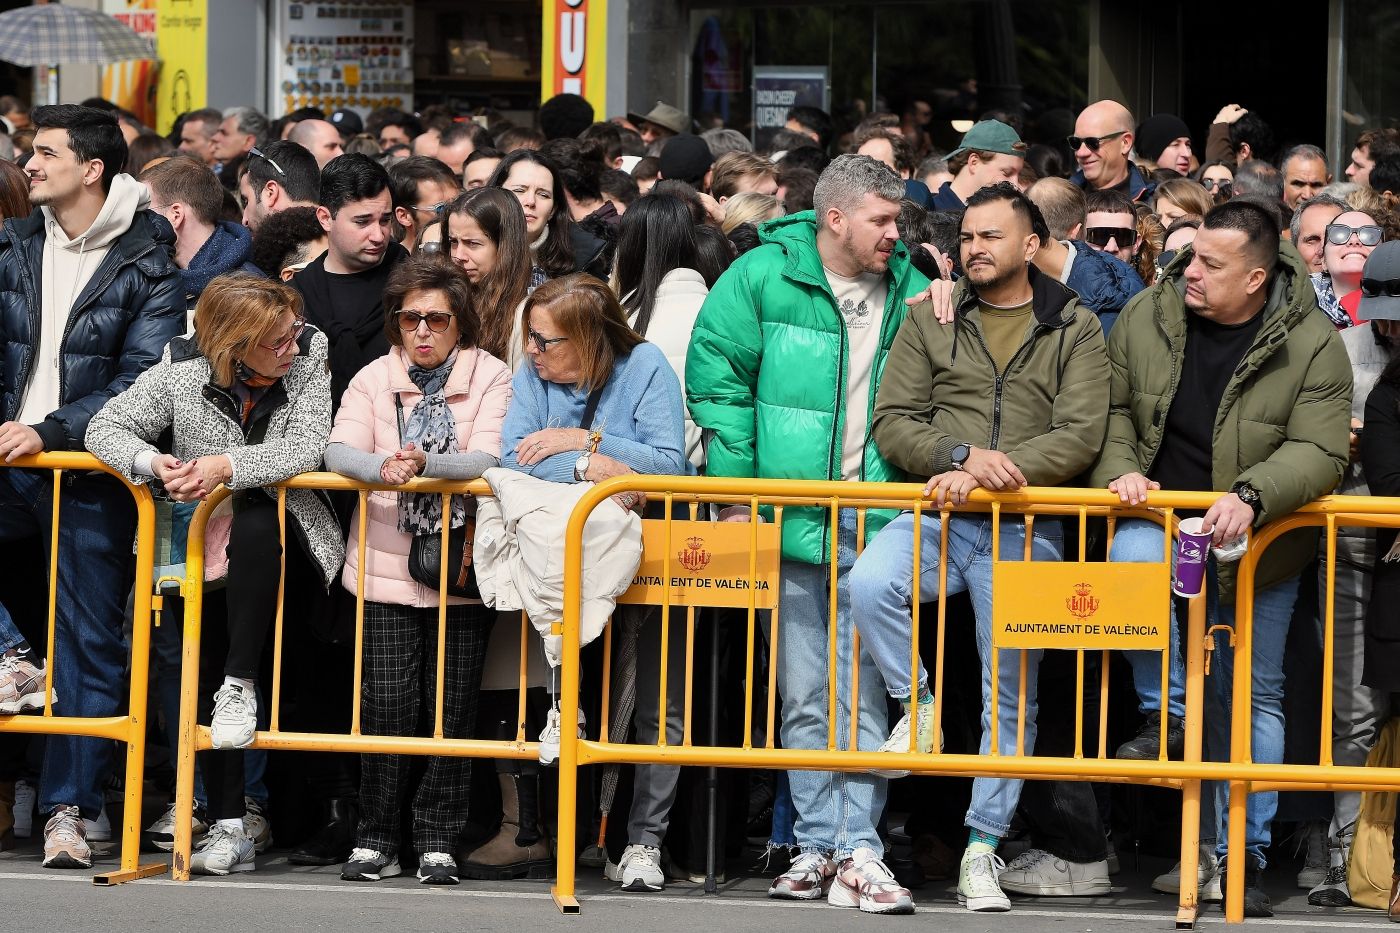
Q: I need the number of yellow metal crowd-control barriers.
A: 4